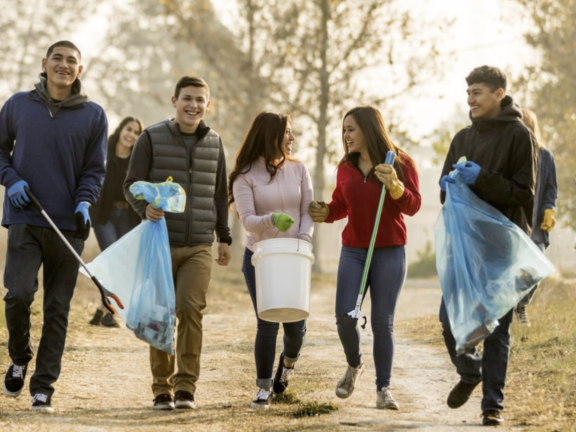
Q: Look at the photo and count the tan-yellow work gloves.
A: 3